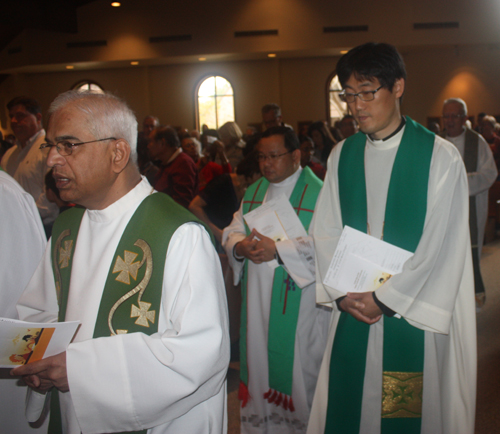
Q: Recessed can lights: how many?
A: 6